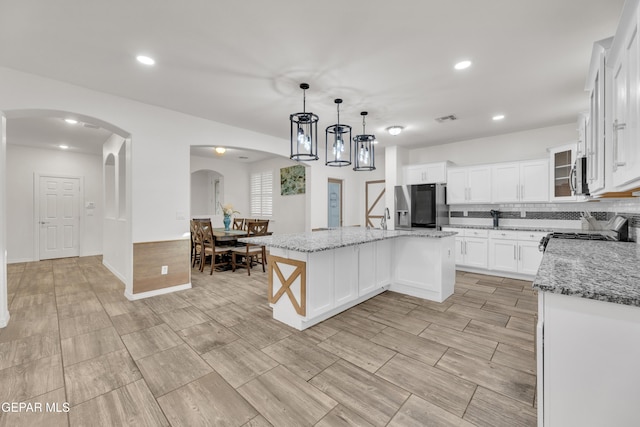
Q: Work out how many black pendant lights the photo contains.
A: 3